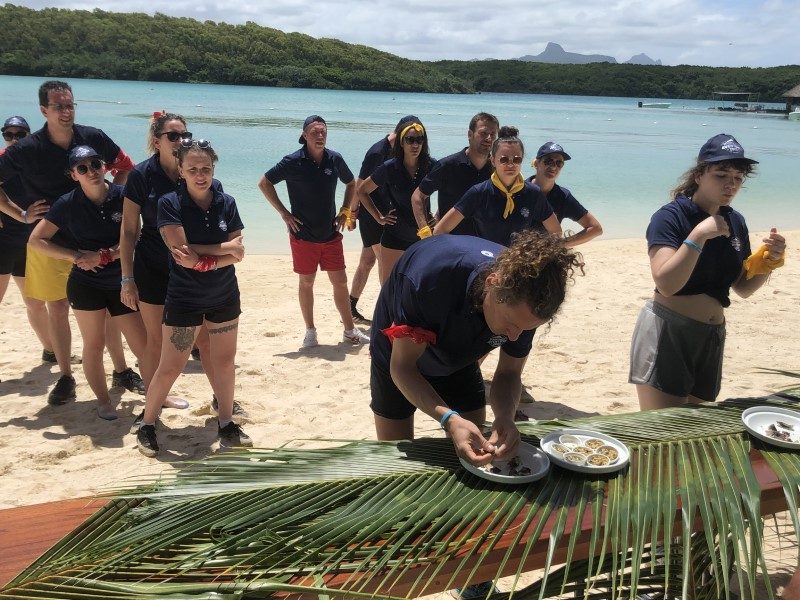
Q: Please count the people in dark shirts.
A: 13